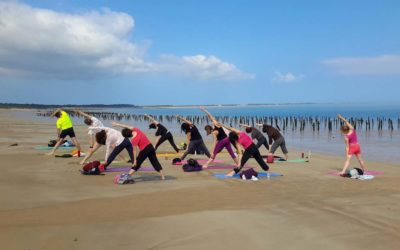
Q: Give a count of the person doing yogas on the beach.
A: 11